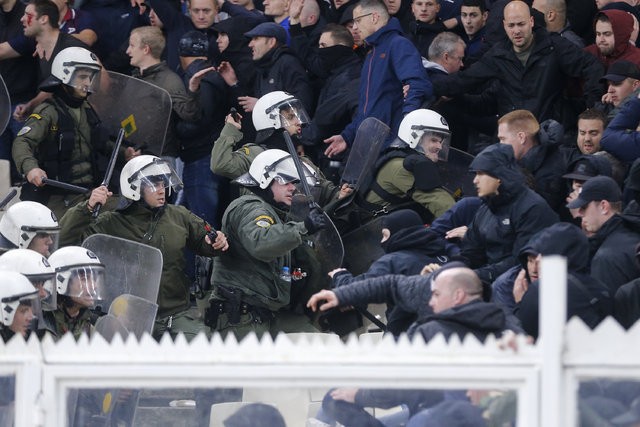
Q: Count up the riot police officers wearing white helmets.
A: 9